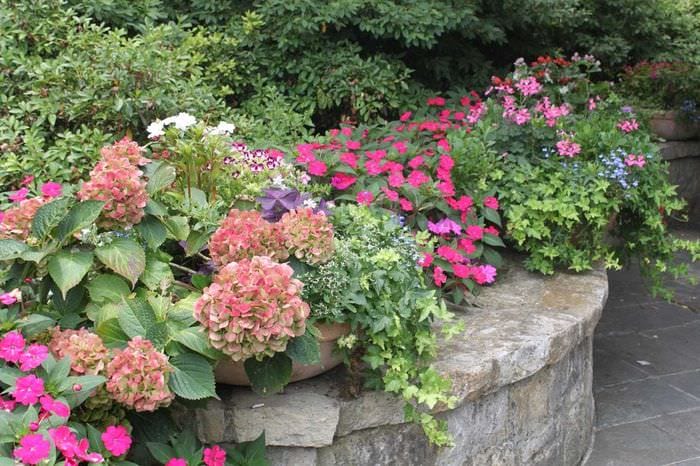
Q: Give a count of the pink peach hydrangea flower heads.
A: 7